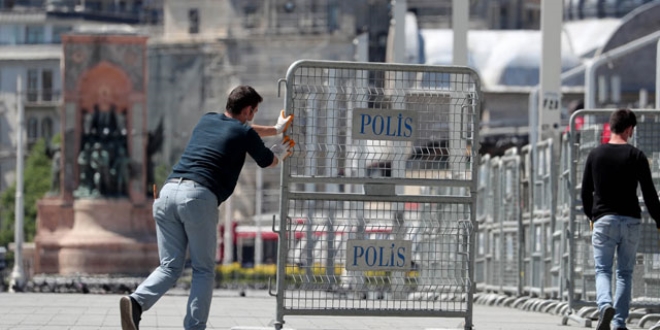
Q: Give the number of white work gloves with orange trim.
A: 2